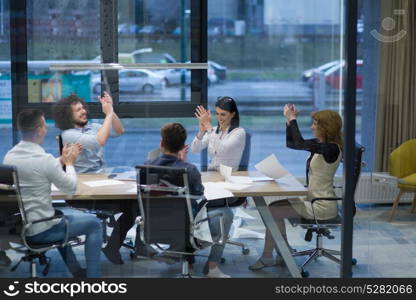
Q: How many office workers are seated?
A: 5